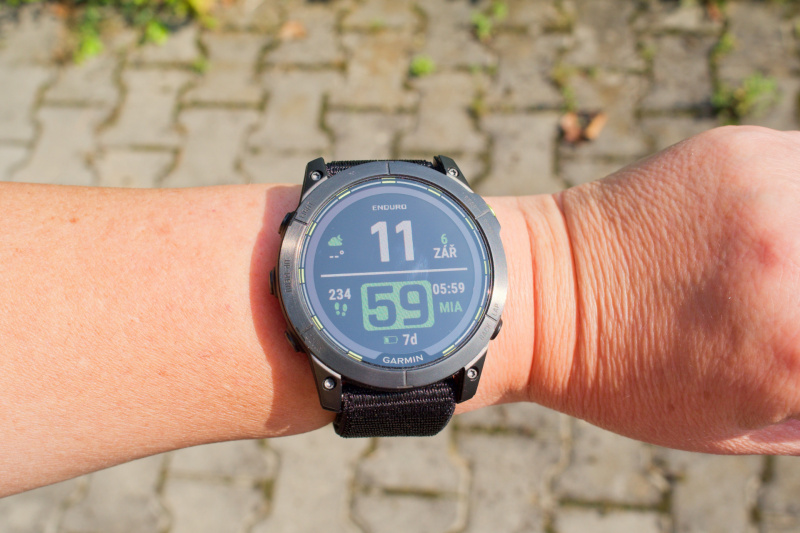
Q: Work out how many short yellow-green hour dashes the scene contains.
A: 11